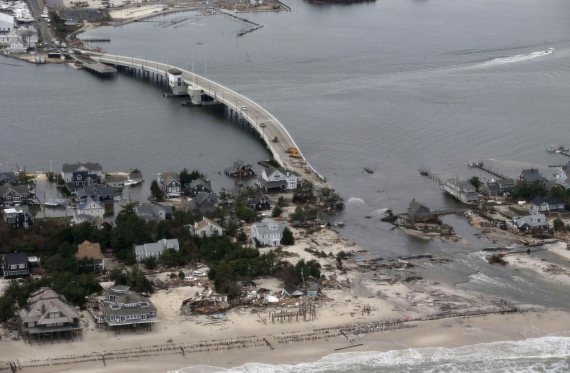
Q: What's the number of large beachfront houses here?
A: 2